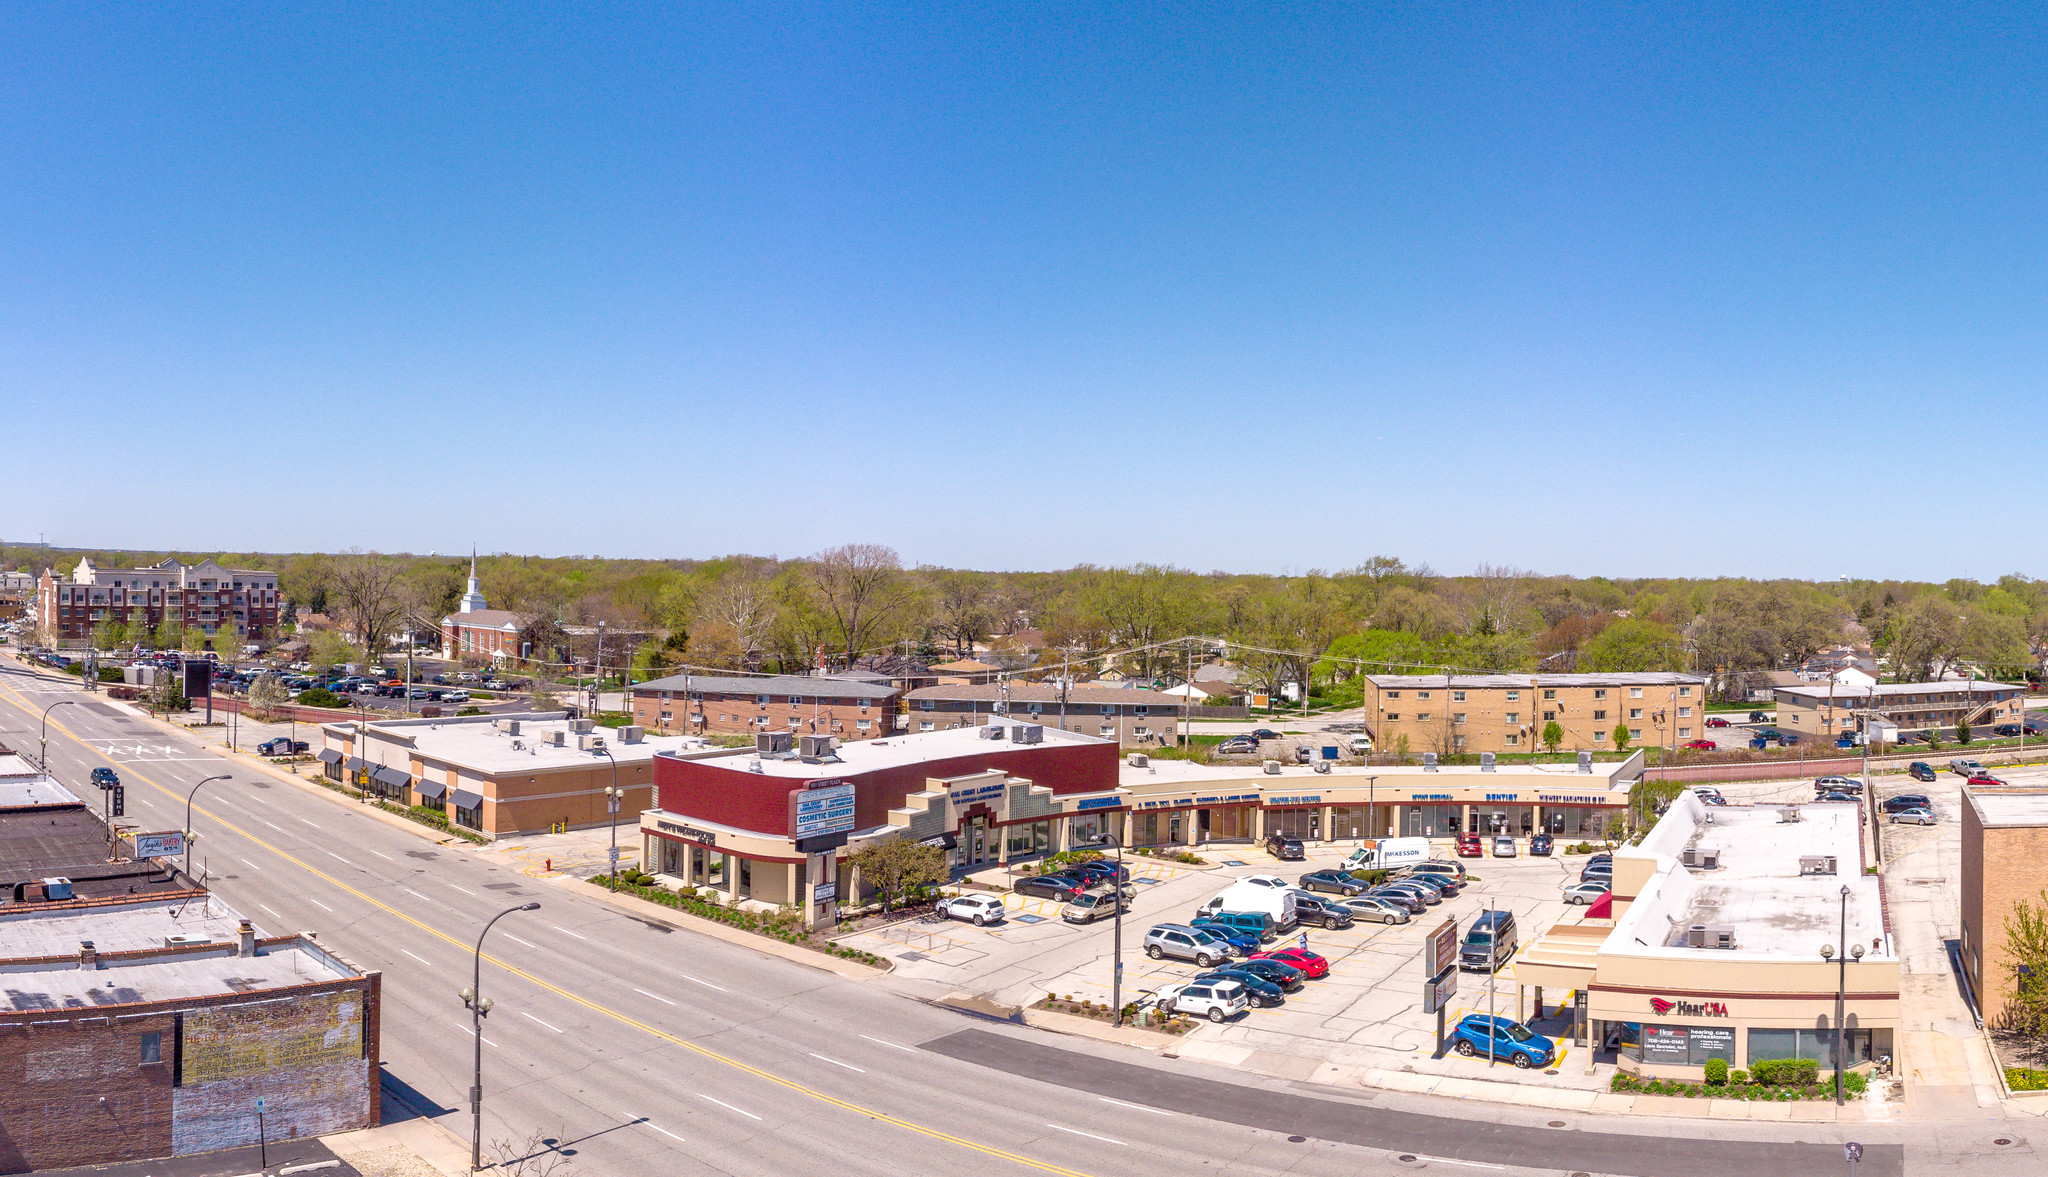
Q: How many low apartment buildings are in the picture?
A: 4